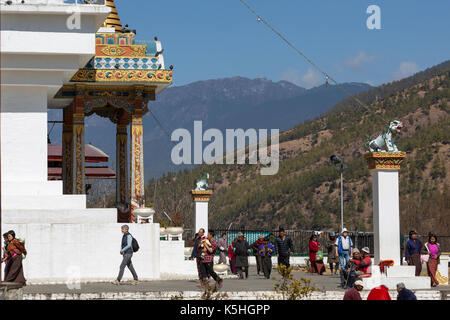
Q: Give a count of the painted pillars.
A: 4